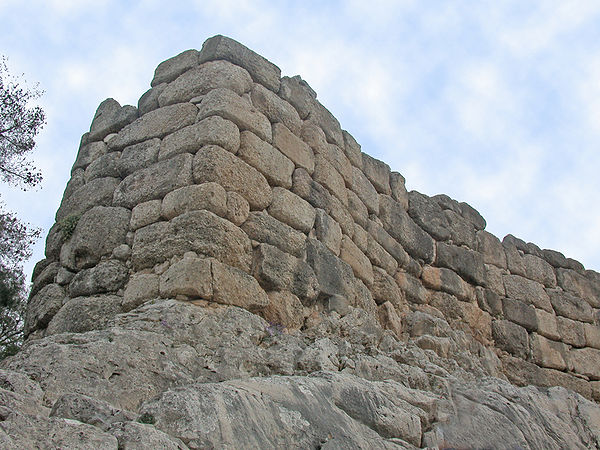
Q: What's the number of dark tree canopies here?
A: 2